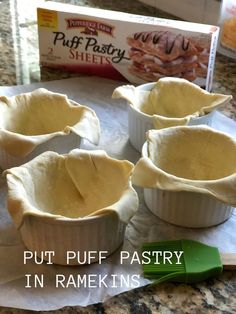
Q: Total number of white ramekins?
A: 4